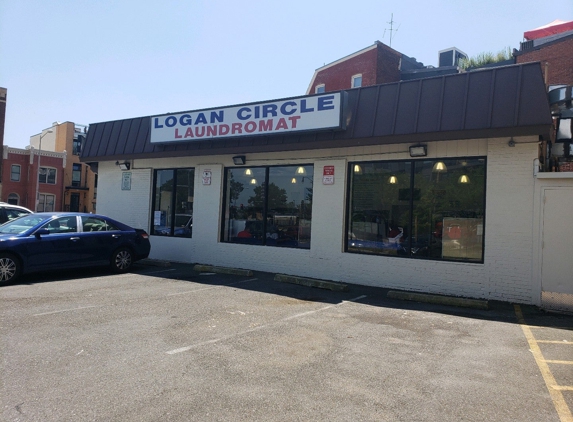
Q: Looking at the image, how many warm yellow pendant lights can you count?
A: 8